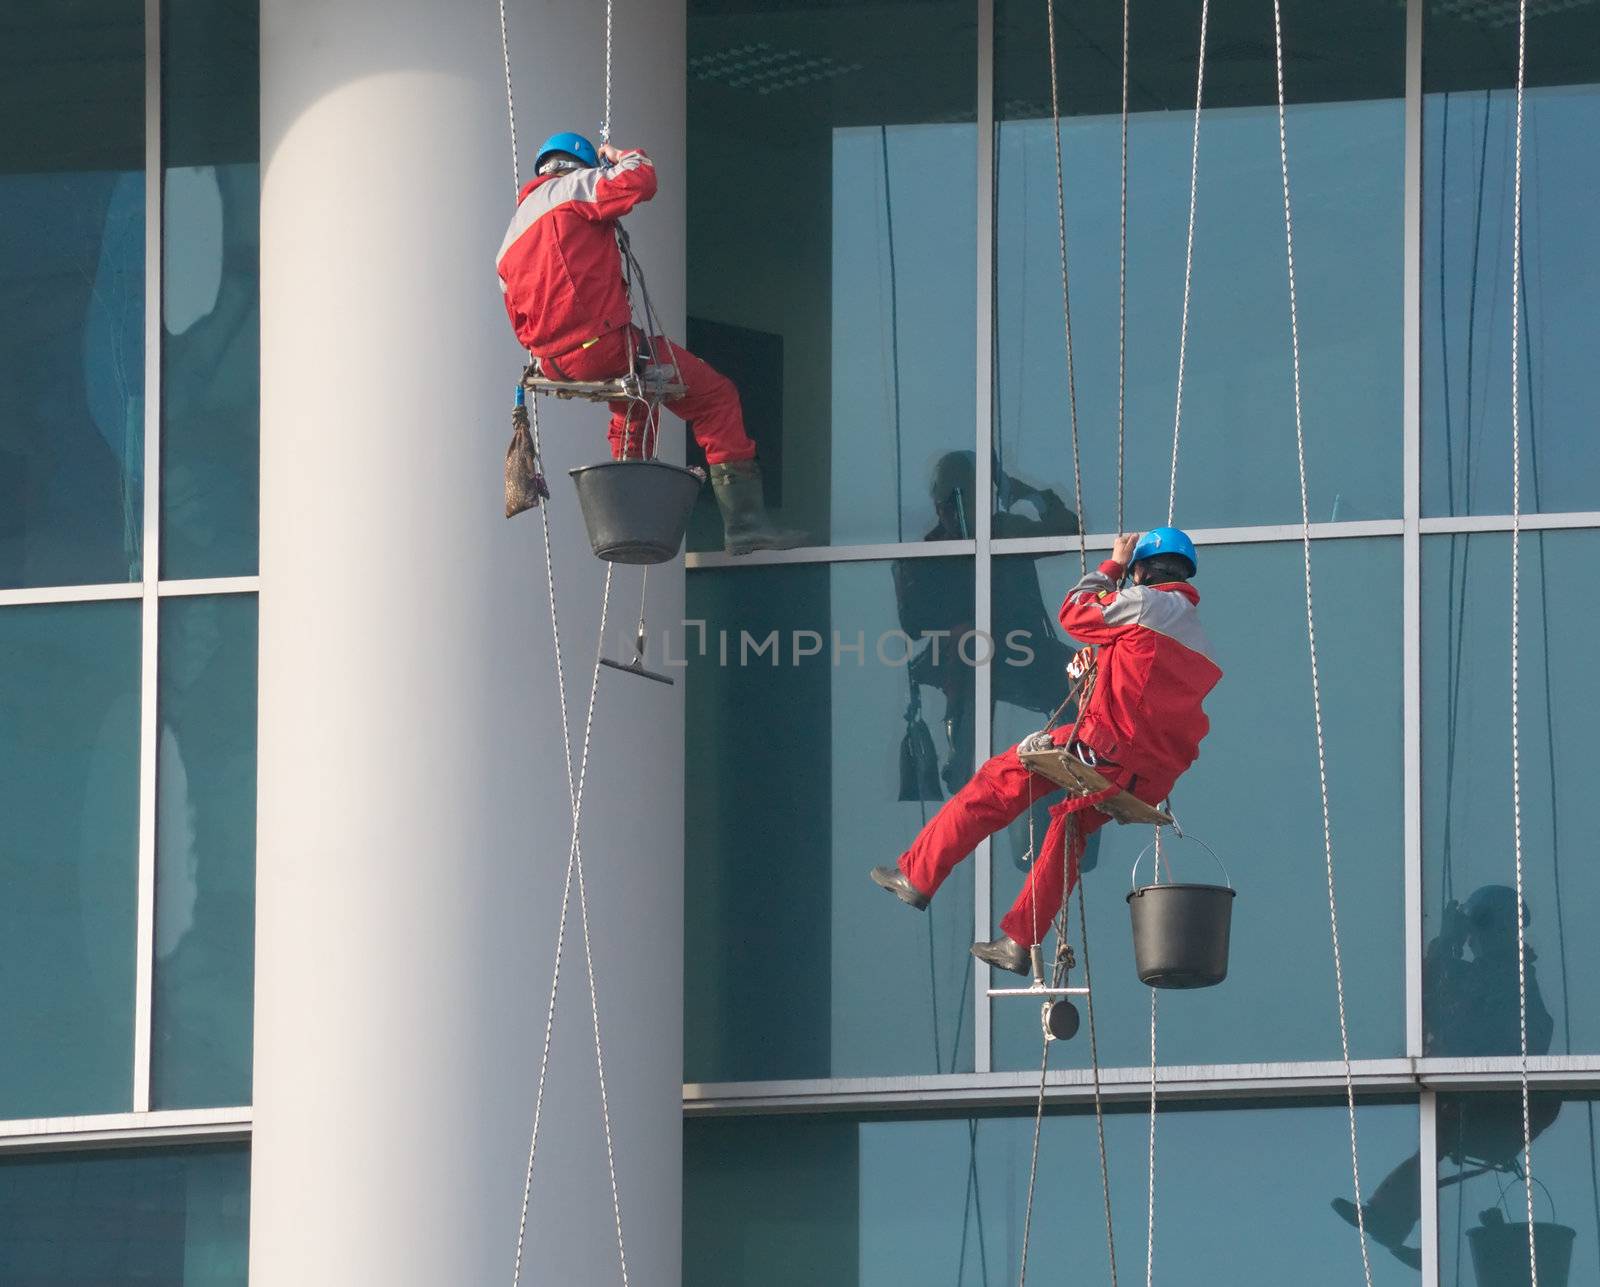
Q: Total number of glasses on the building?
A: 13